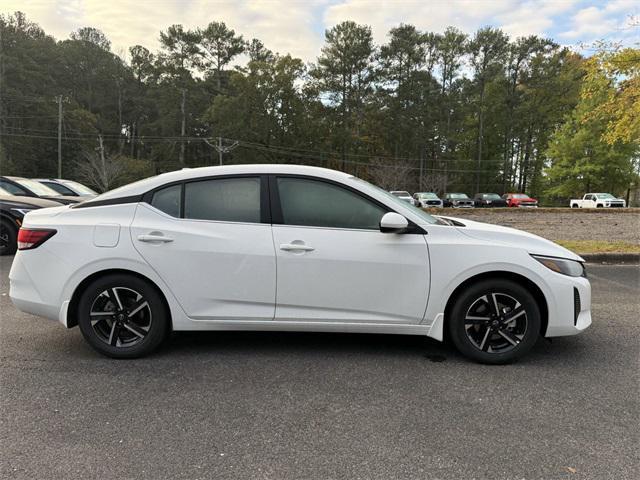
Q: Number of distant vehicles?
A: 6